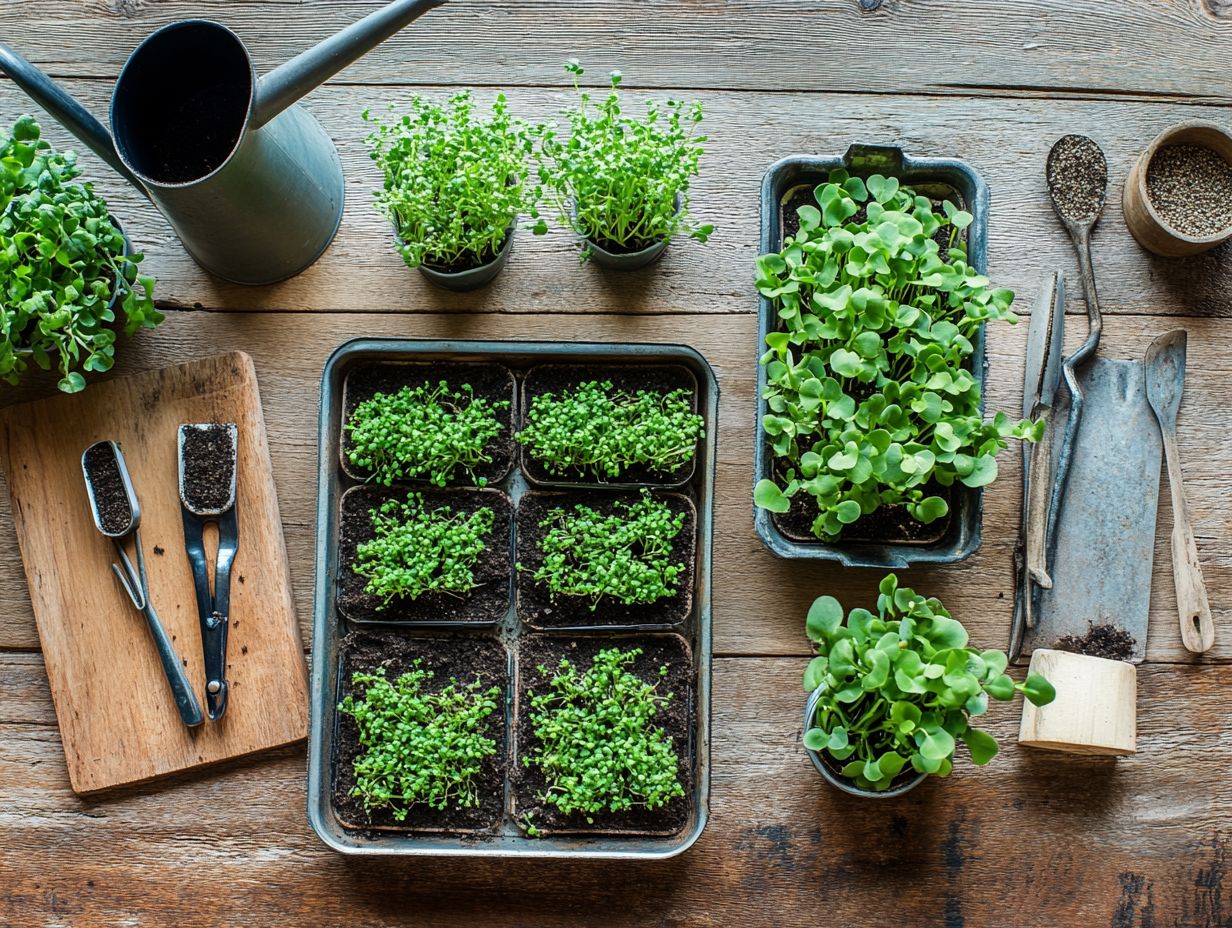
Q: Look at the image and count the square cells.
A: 6